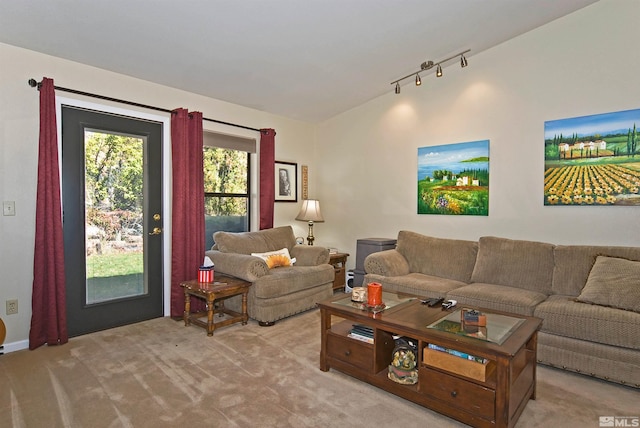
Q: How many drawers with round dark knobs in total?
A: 2